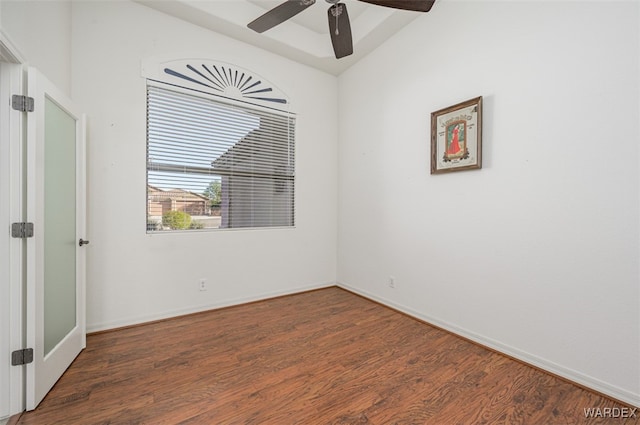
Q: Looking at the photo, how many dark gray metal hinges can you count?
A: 3